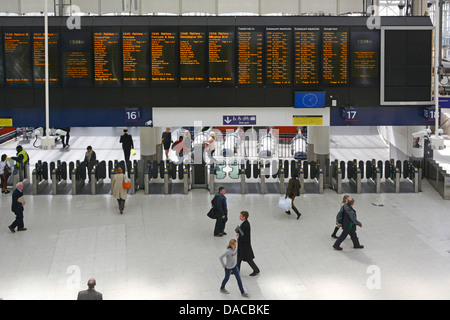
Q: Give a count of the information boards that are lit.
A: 13